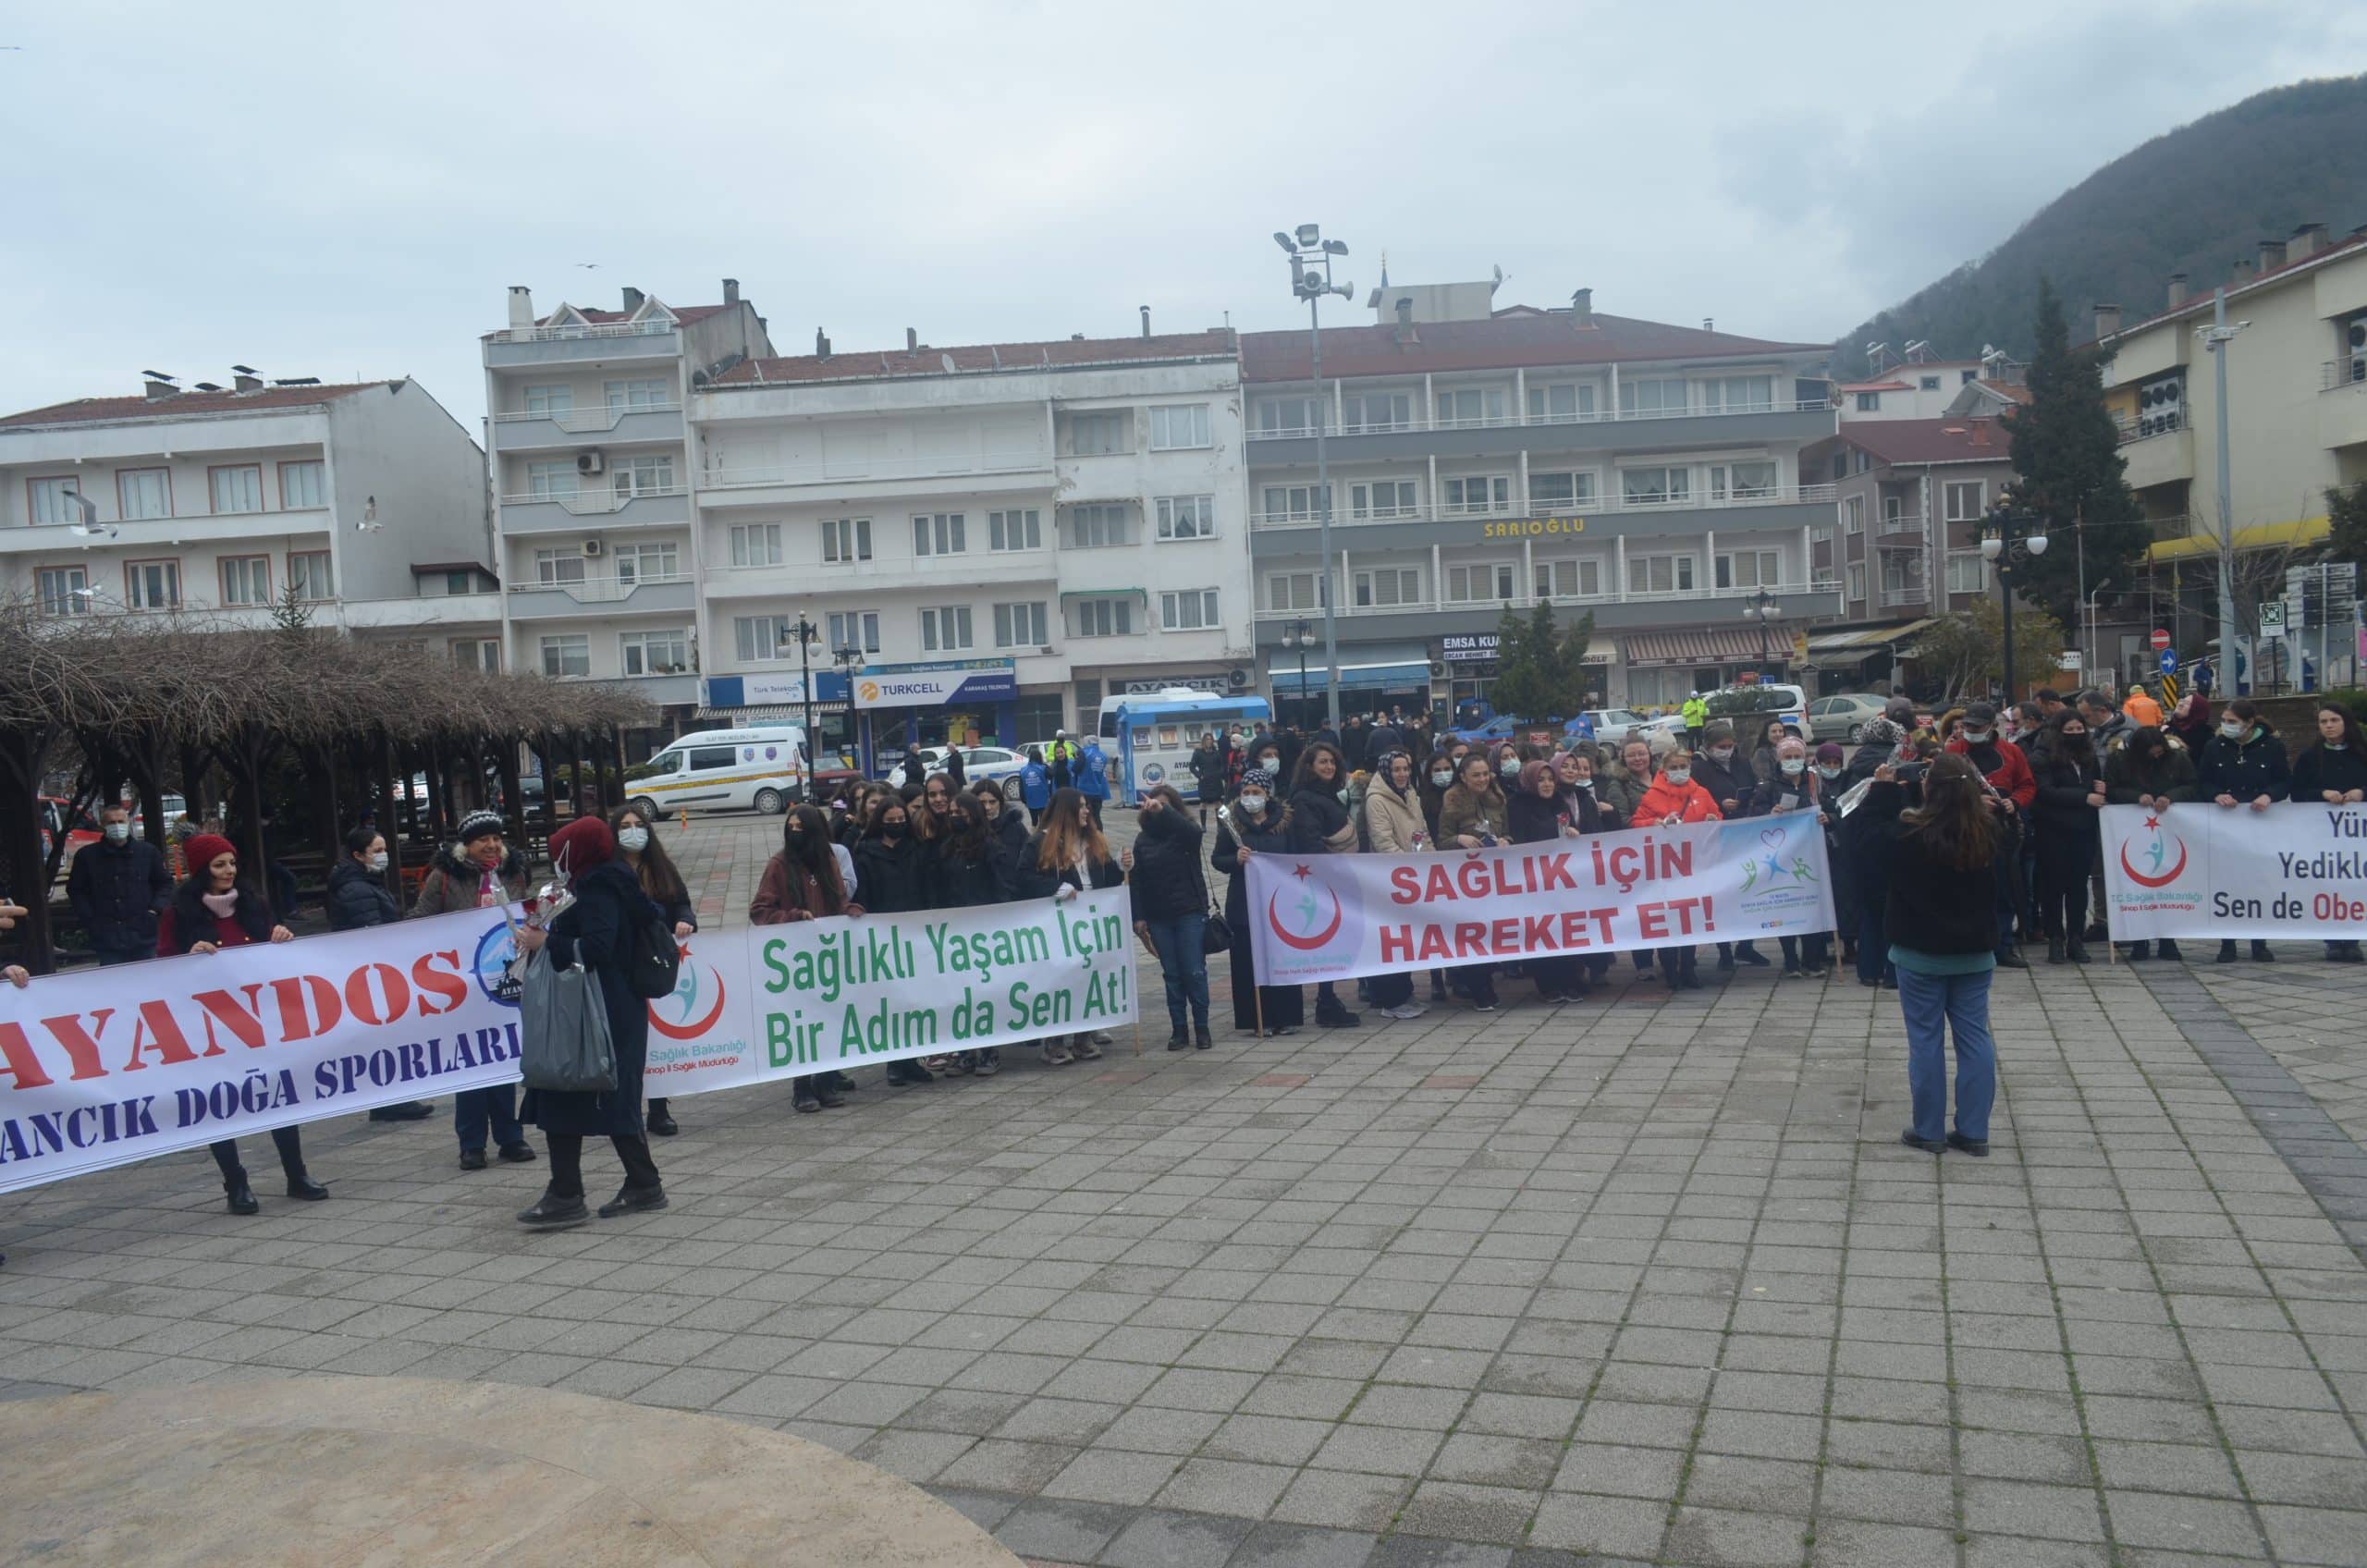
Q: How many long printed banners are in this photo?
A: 4